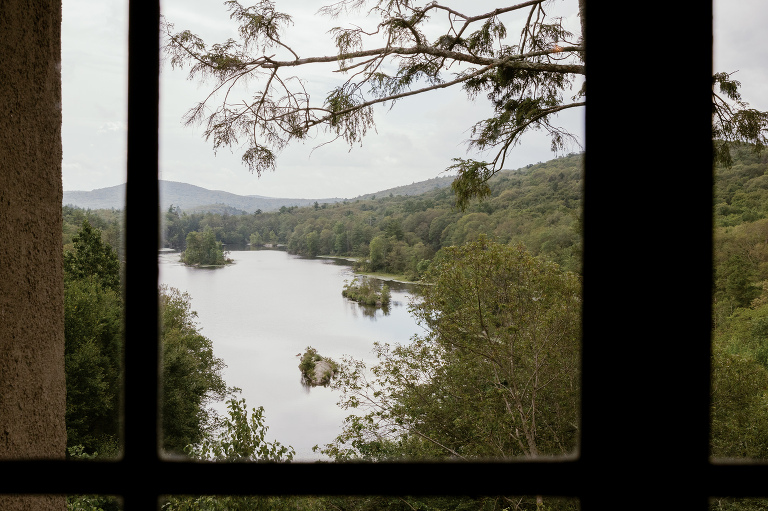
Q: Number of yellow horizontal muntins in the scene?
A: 0